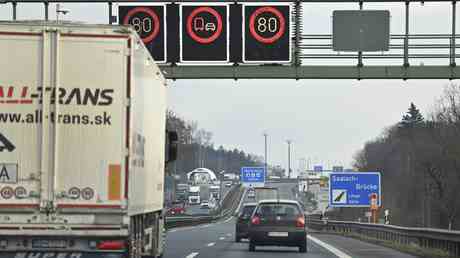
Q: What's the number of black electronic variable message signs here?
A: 3